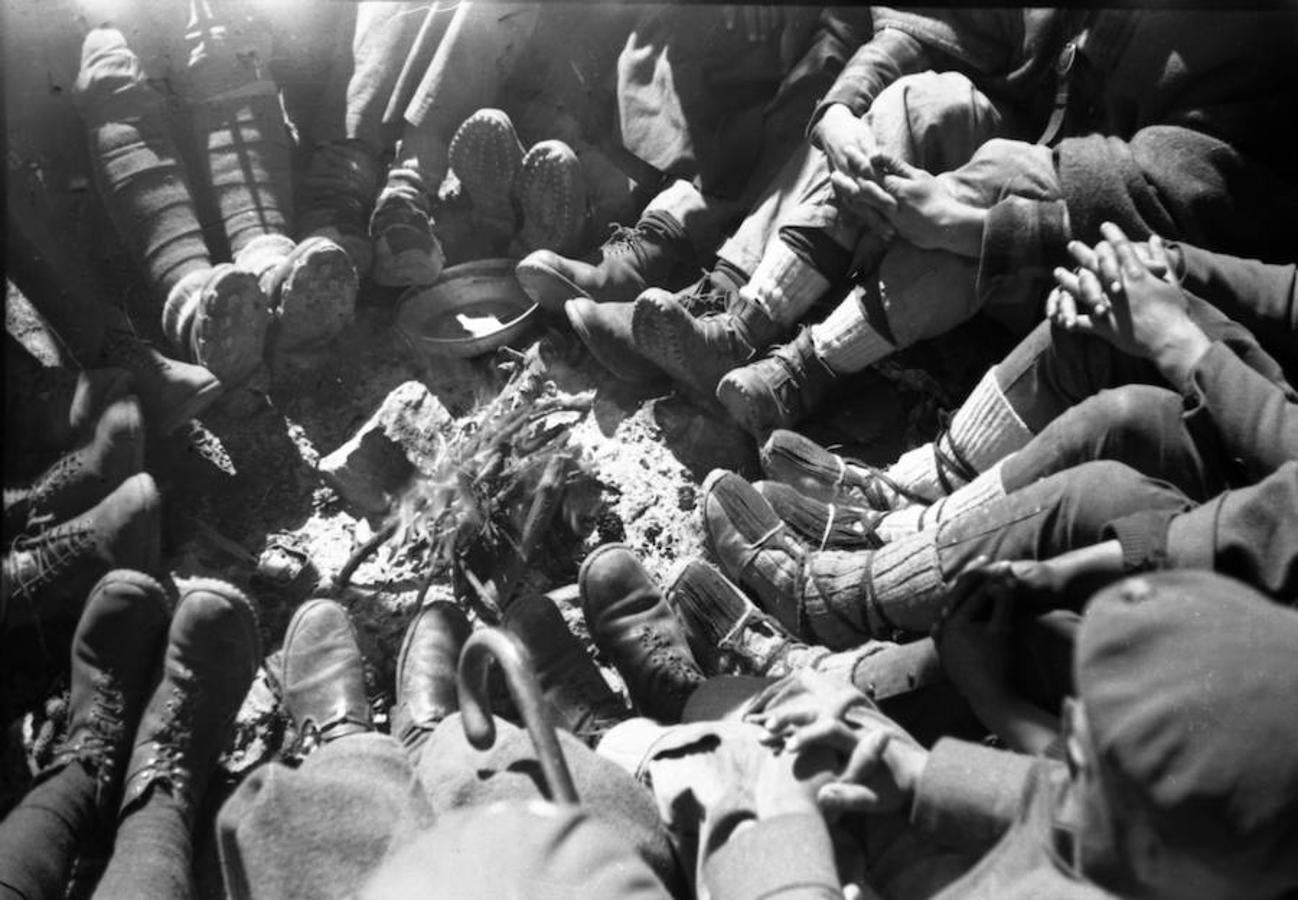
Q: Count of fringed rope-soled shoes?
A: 4